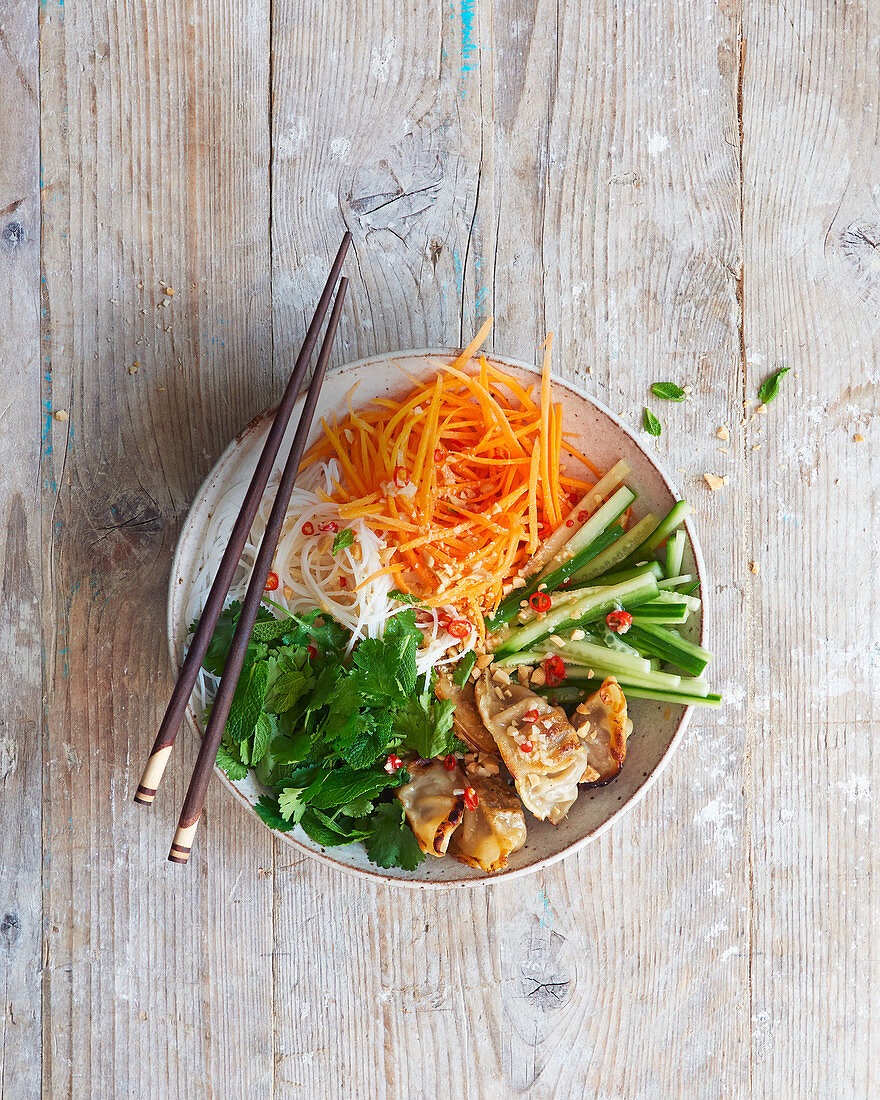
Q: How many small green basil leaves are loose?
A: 3